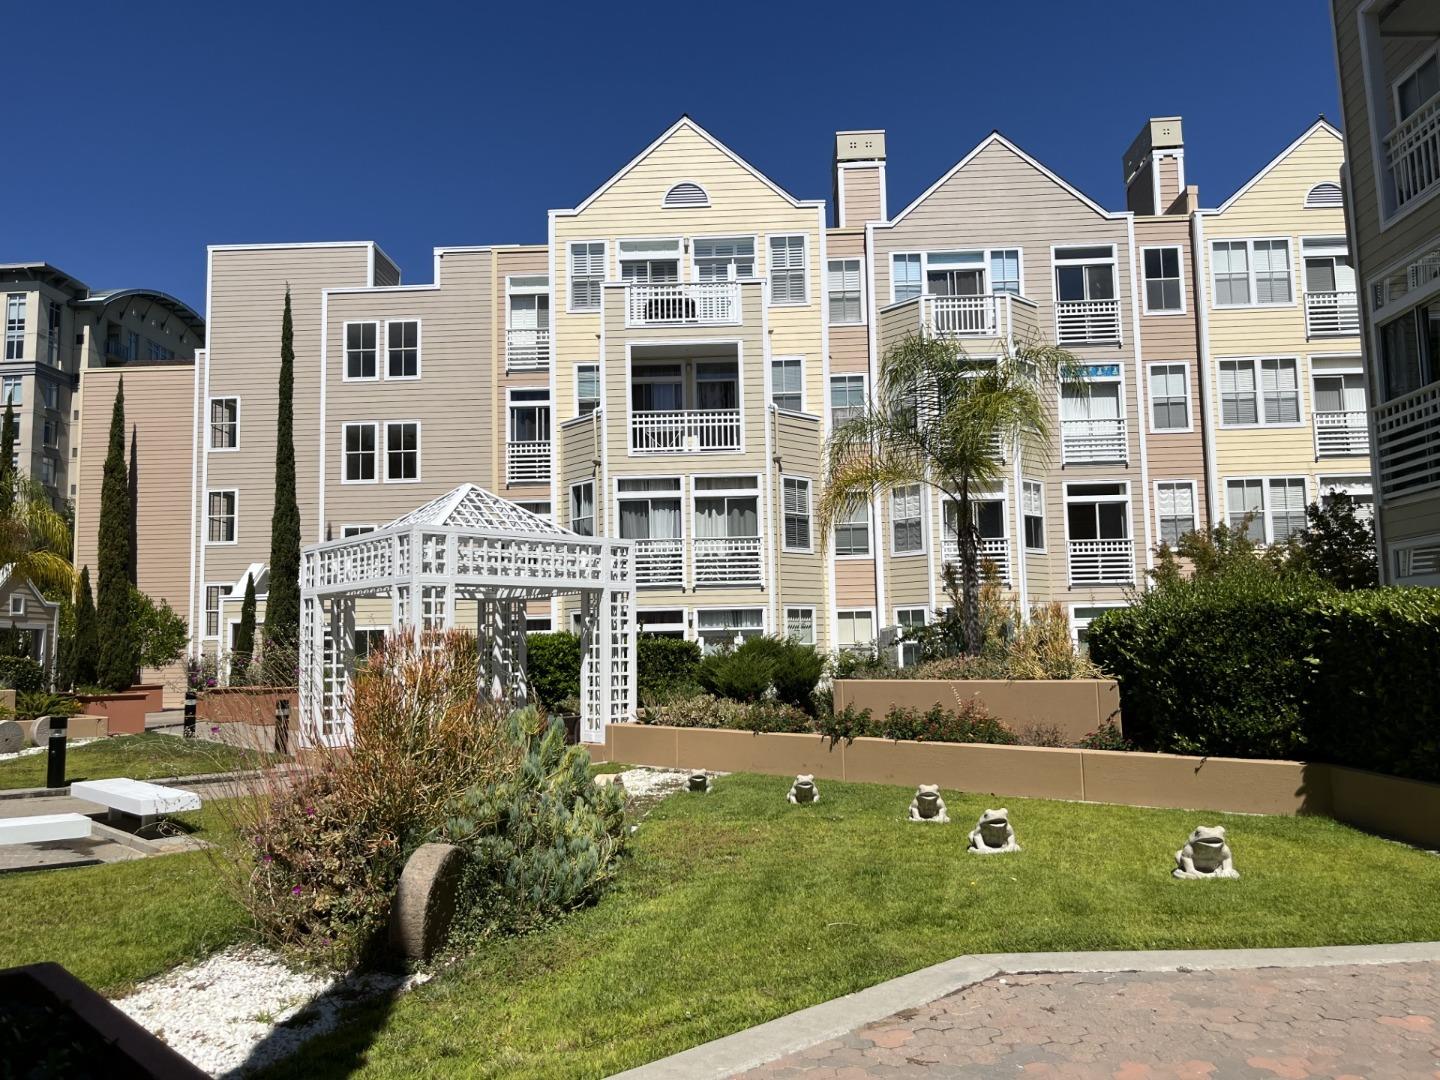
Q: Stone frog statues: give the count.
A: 5